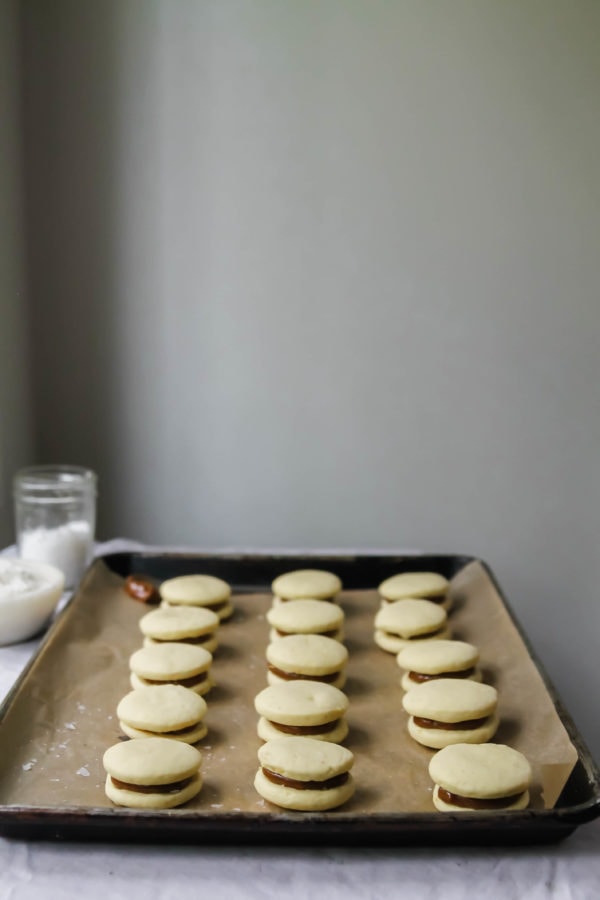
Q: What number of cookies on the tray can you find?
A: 15